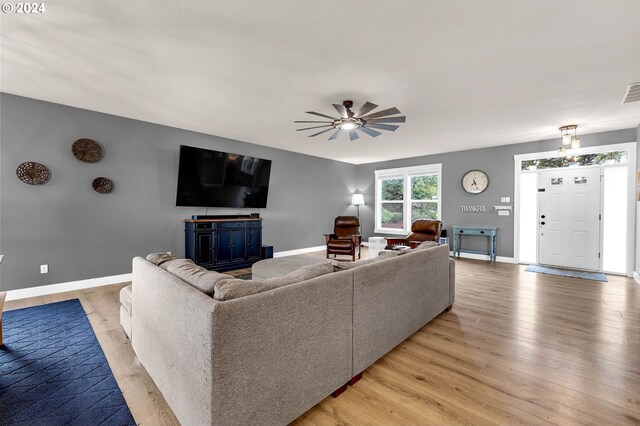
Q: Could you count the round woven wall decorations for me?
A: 3